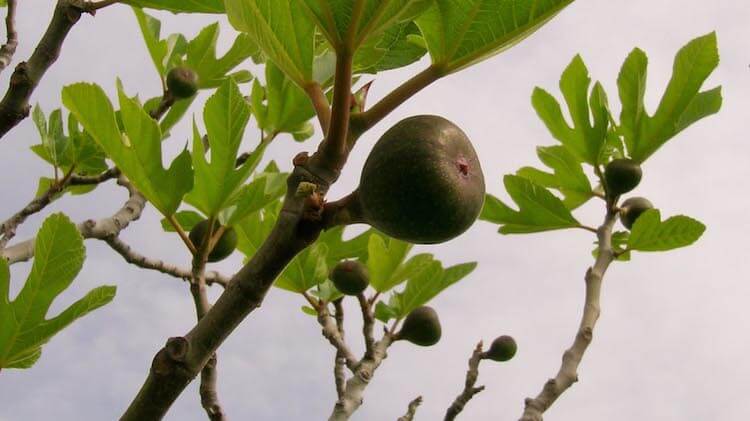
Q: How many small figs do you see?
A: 7